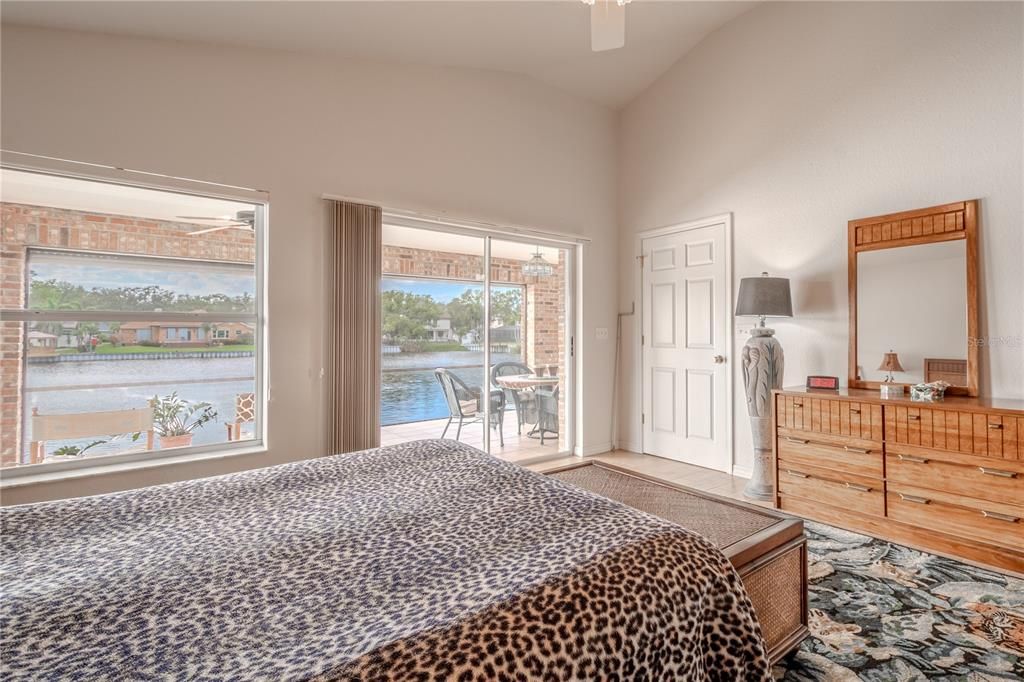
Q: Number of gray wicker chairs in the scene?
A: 3